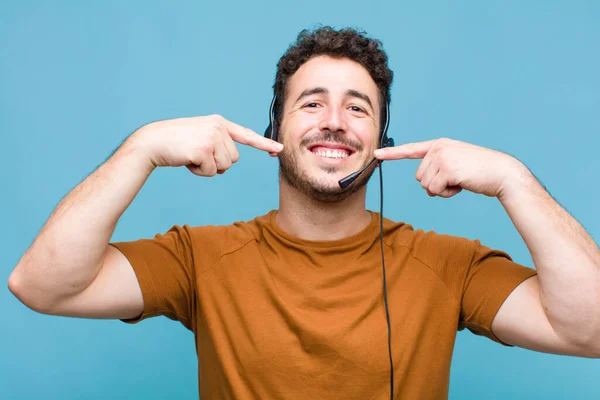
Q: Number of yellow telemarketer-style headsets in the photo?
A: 0